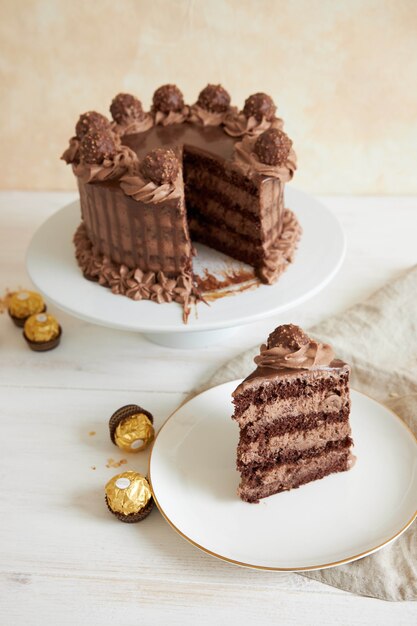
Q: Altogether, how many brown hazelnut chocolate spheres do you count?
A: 9